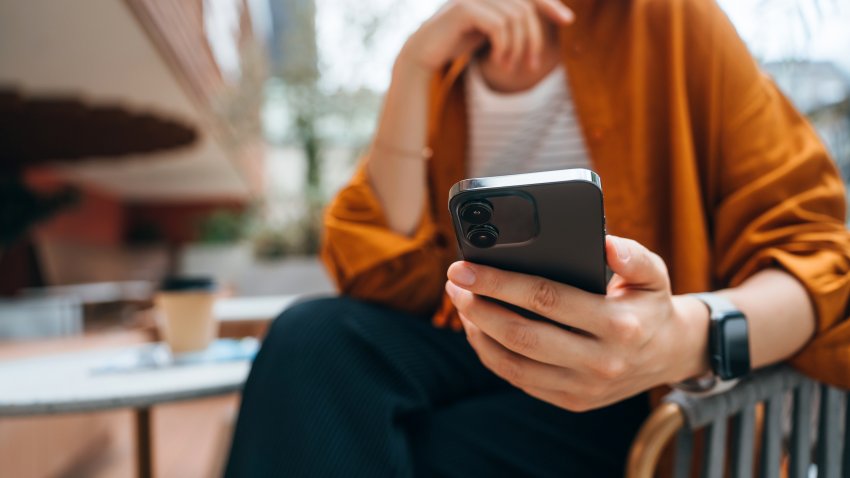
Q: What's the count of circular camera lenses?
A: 2